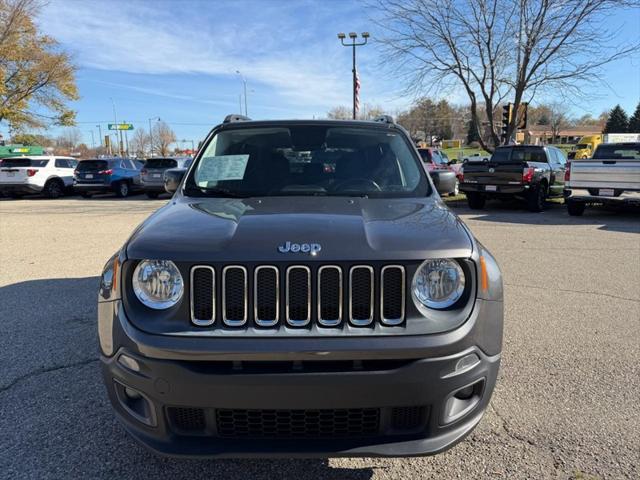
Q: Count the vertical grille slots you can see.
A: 7